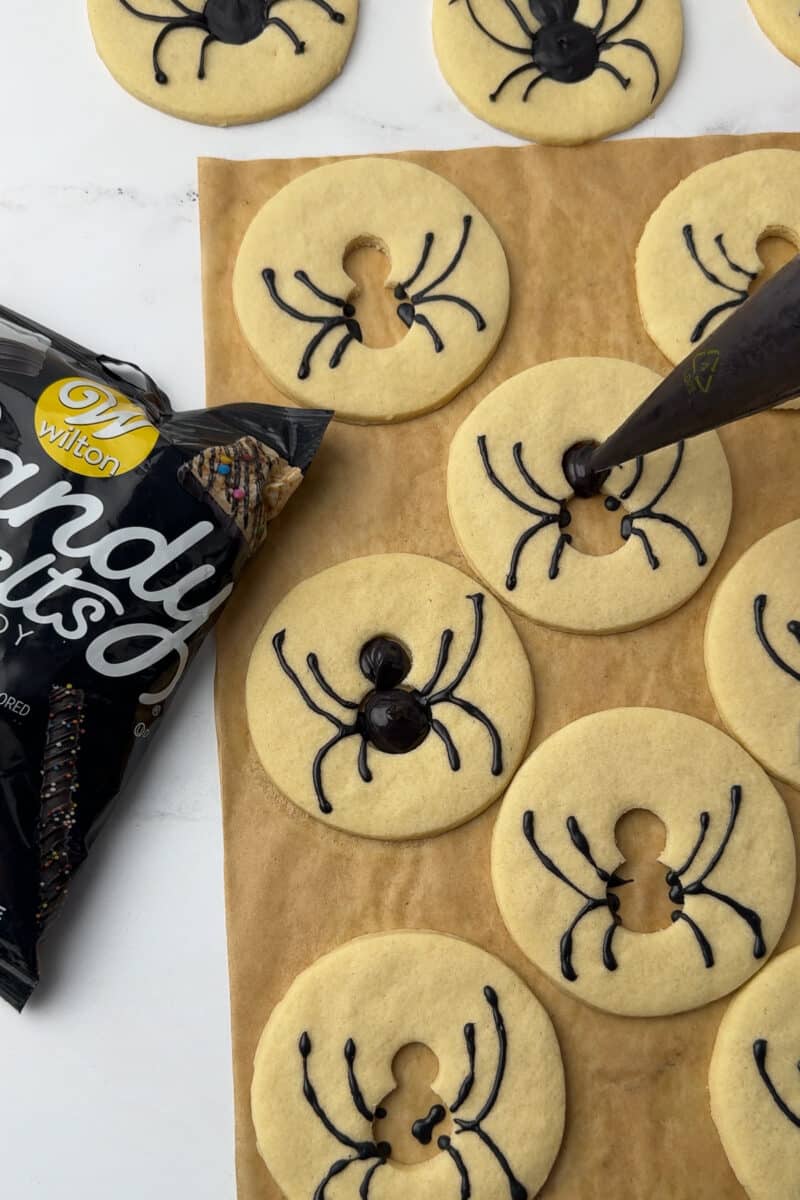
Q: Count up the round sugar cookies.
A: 11